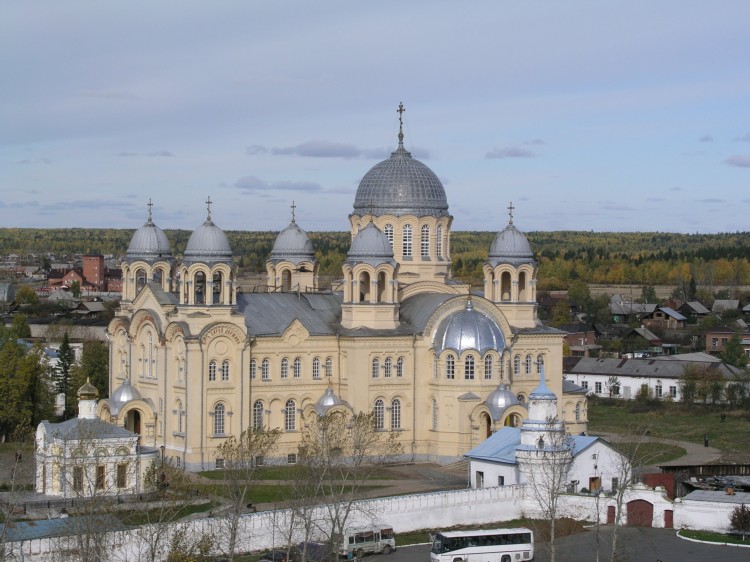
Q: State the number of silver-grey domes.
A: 10